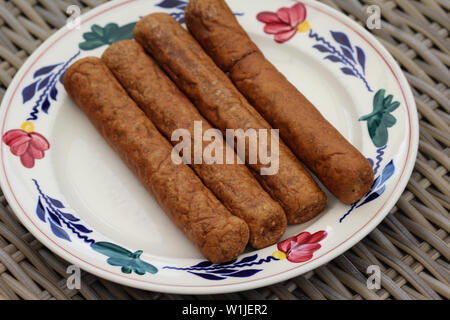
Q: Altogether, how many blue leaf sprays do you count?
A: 6